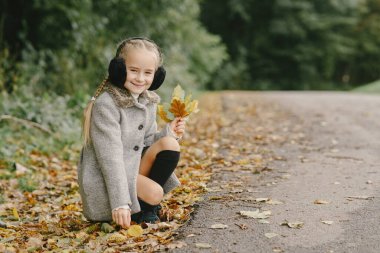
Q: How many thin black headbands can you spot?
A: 1